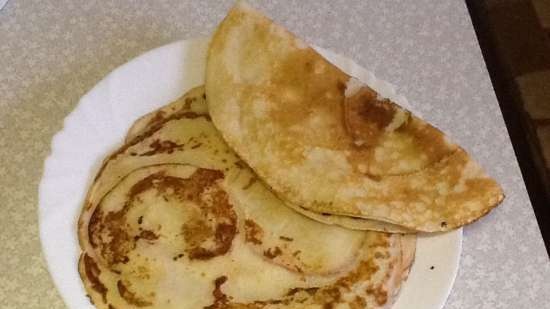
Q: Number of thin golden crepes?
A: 2